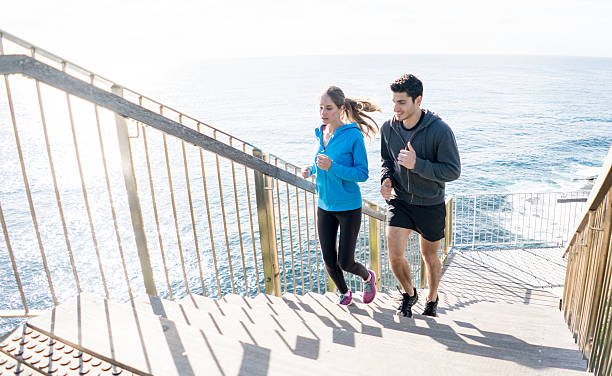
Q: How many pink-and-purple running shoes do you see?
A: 2